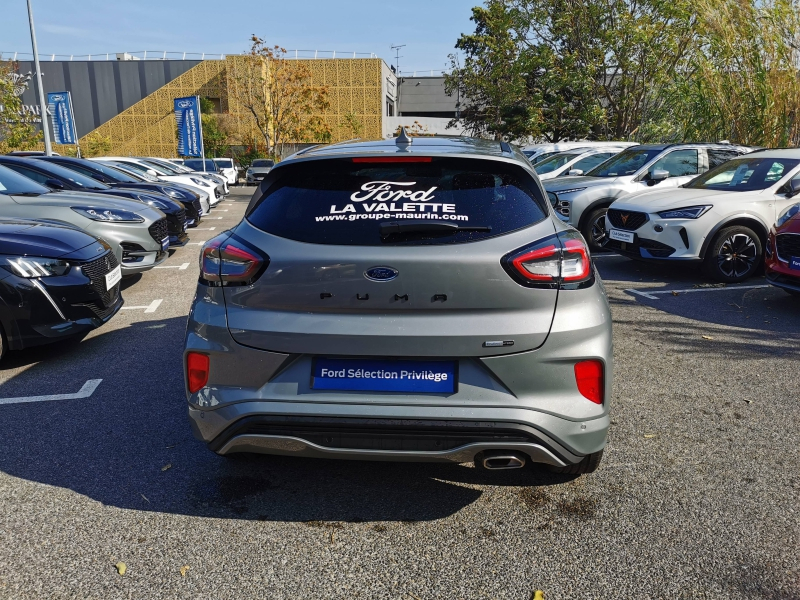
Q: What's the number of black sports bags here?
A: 0